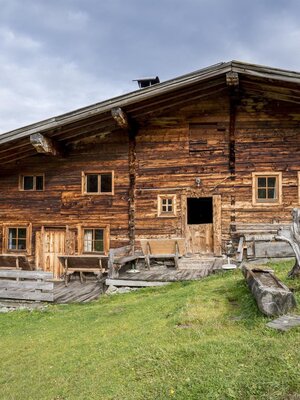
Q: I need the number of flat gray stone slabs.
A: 1